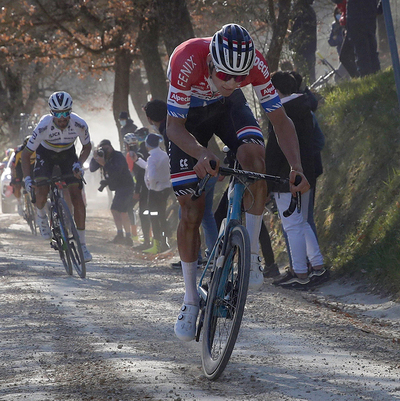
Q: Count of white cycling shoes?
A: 4